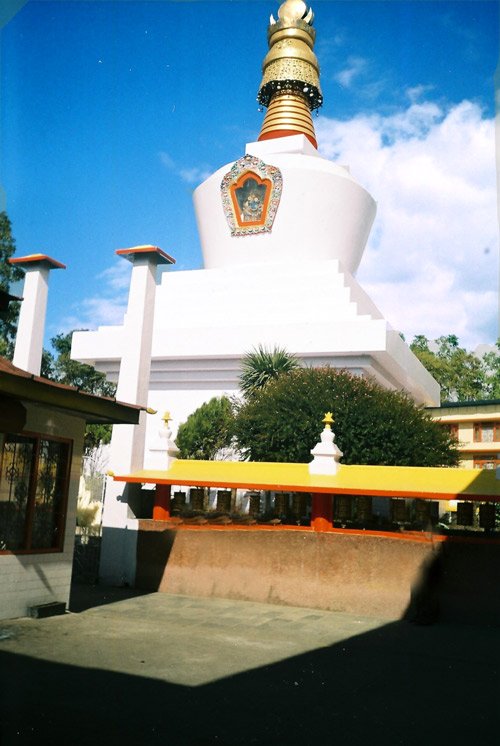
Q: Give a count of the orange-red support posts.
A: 2